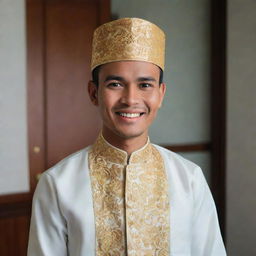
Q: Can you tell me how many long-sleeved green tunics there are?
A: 0